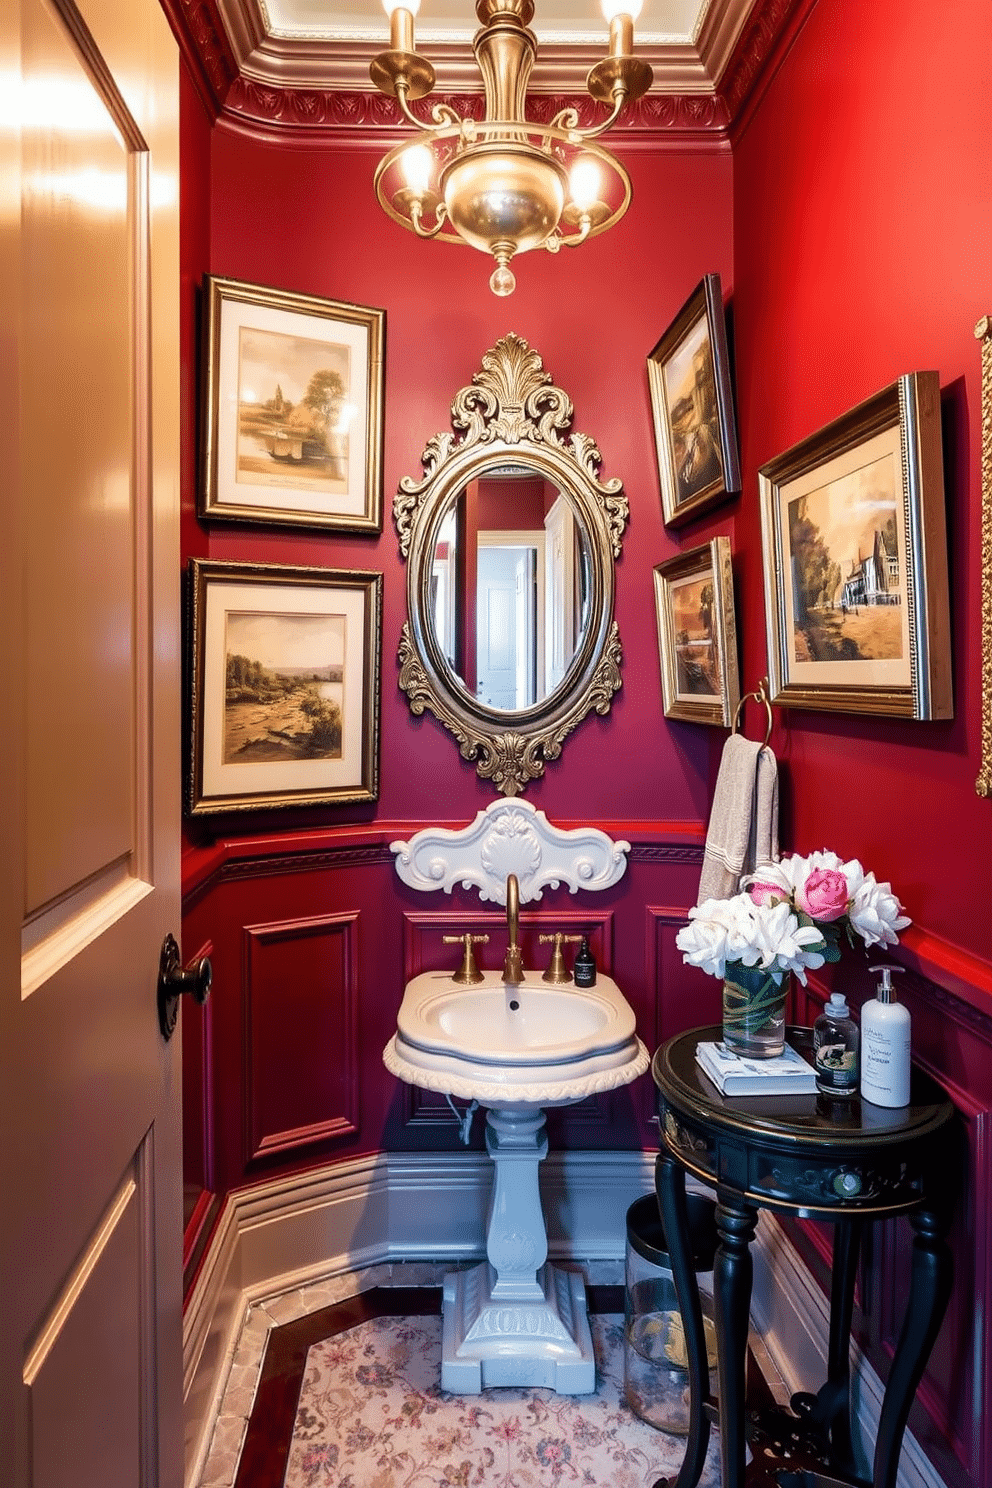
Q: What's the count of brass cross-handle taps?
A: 2